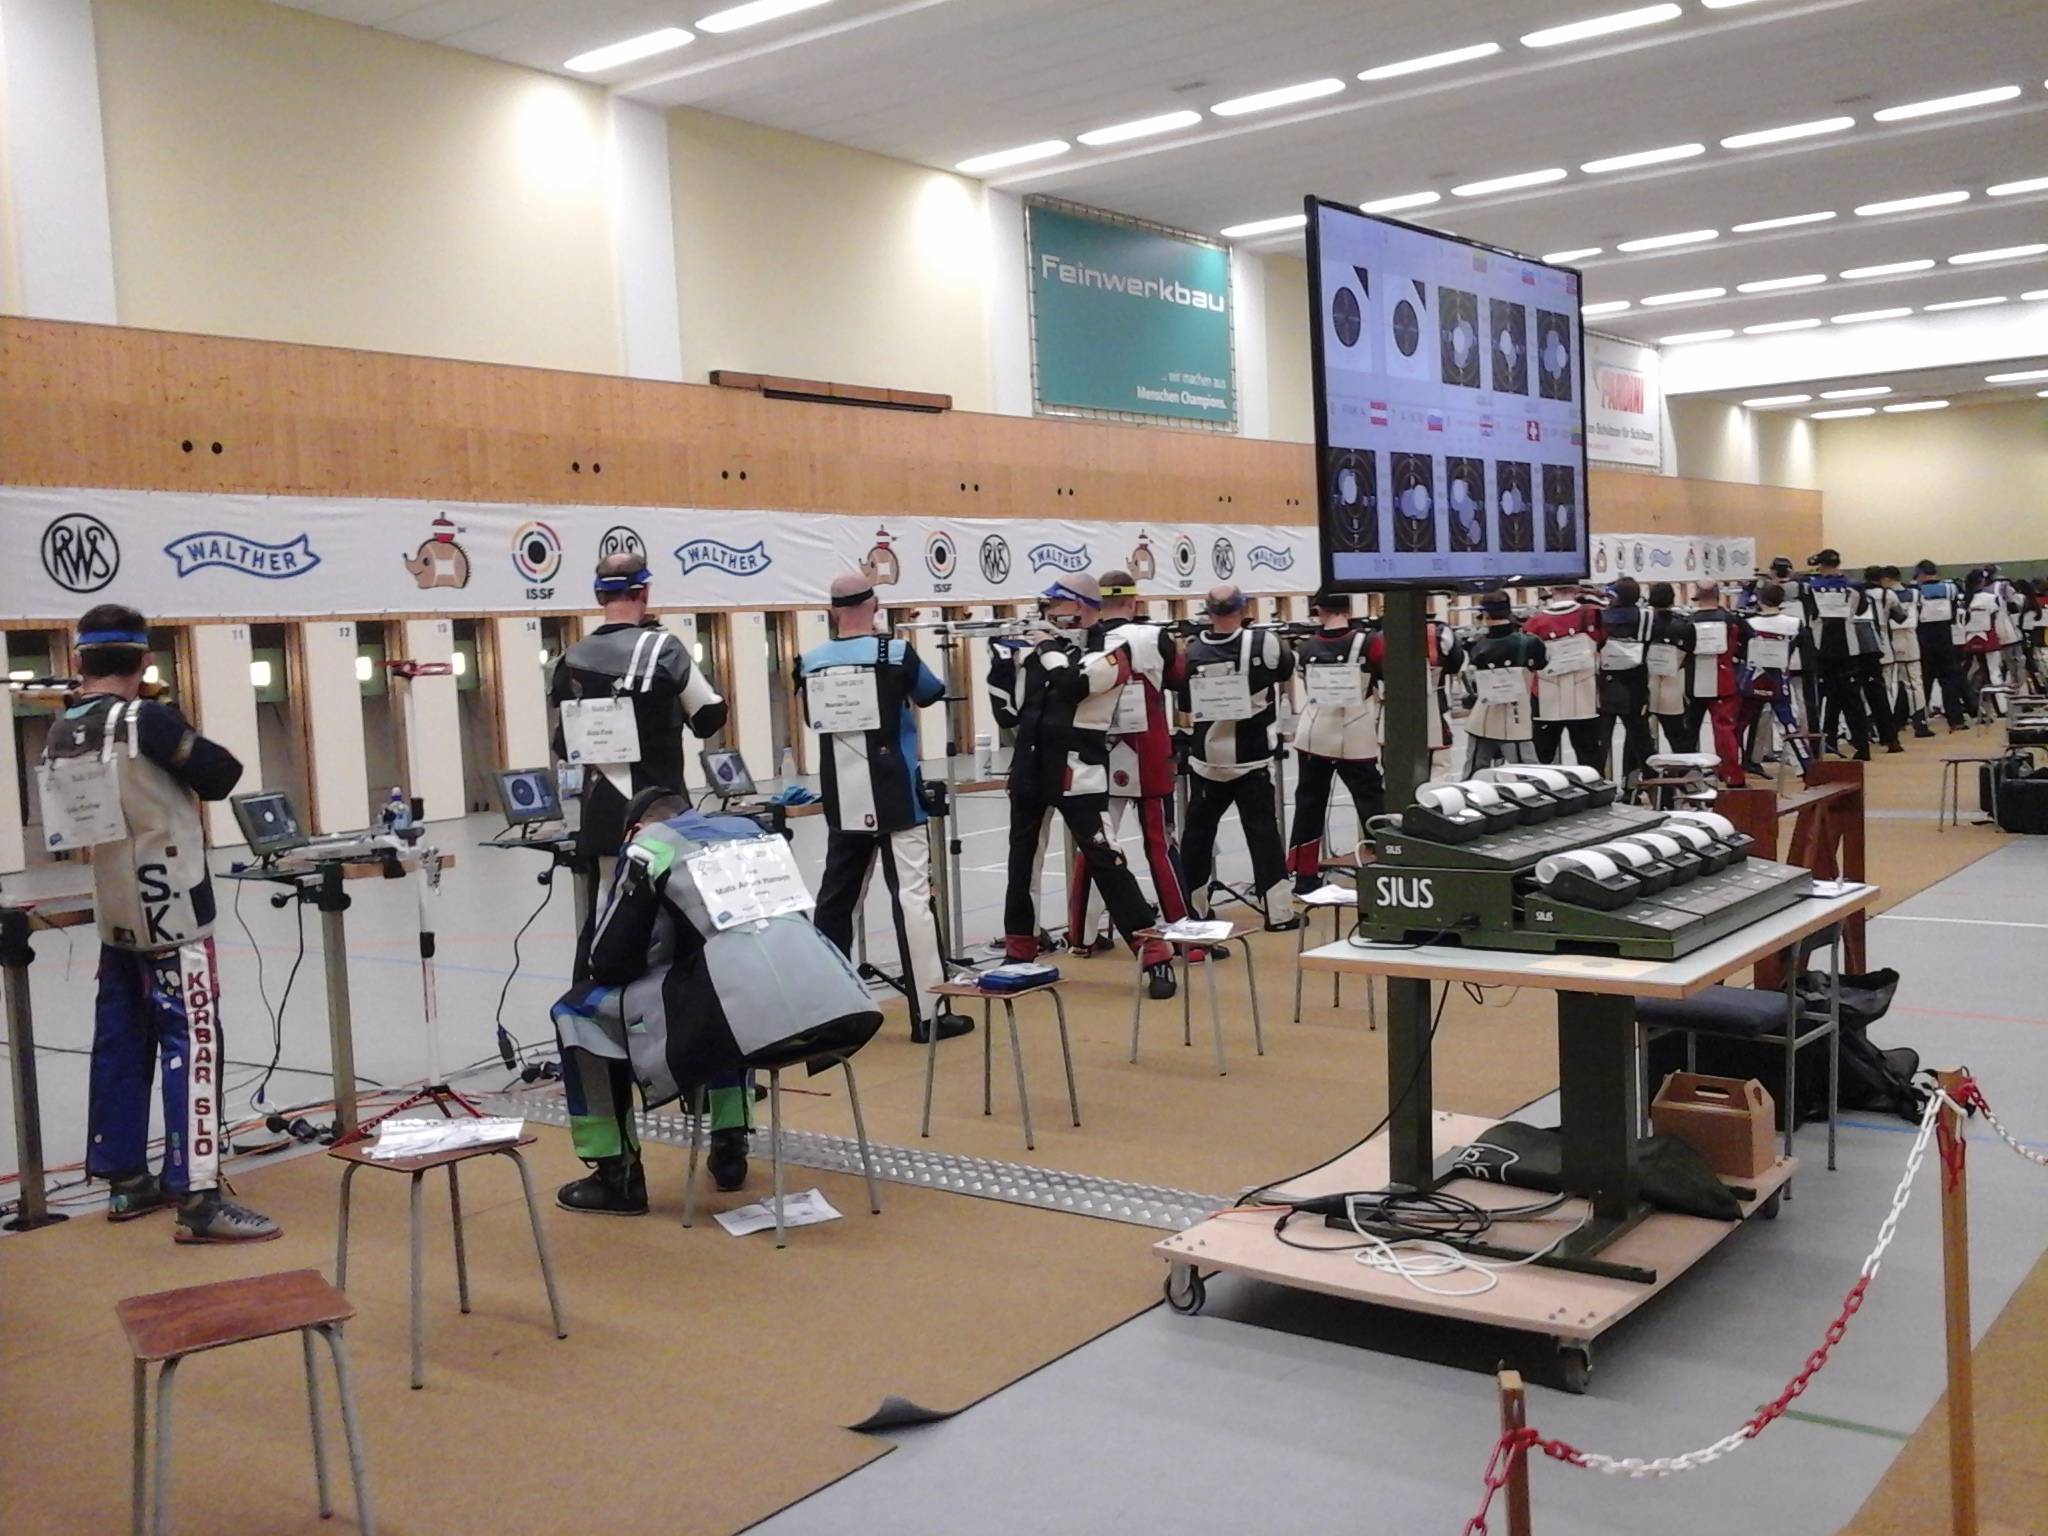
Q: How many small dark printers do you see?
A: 10